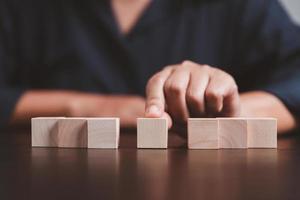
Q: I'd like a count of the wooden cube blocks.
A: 7